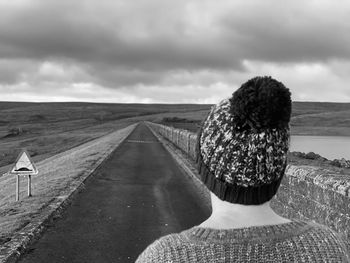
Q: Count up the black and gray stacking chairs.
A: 0